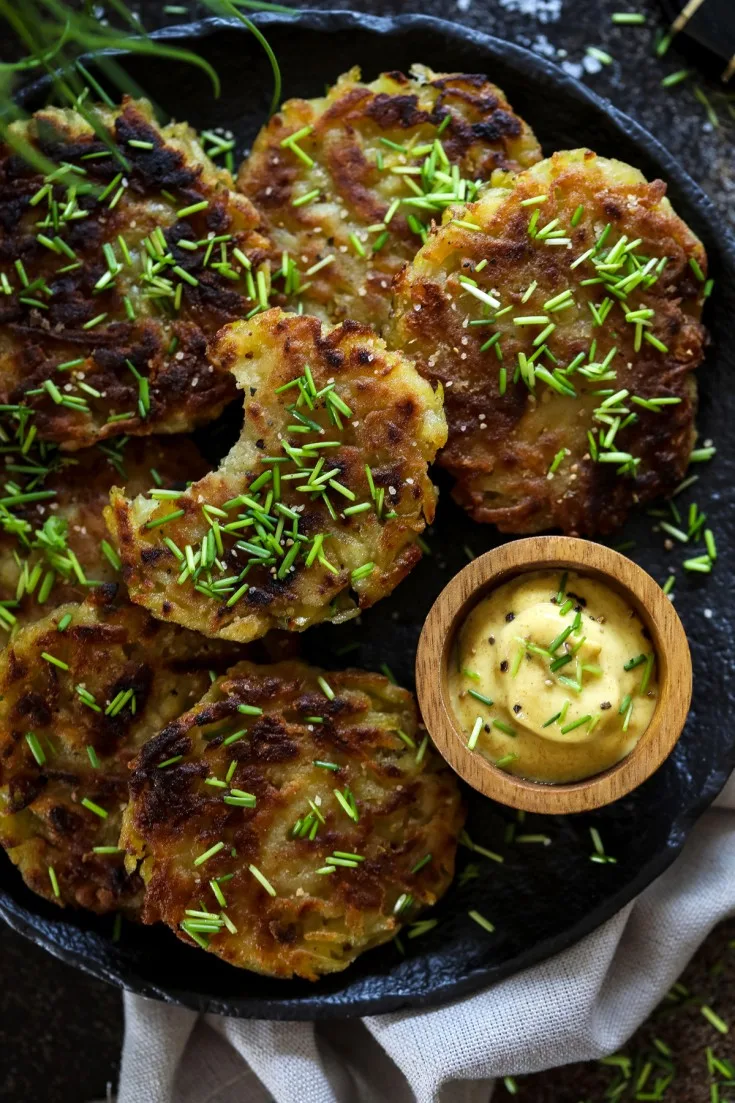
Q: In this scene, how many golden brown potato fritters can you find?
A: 7